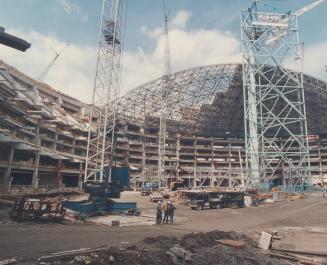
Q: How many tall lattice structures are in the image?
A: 3